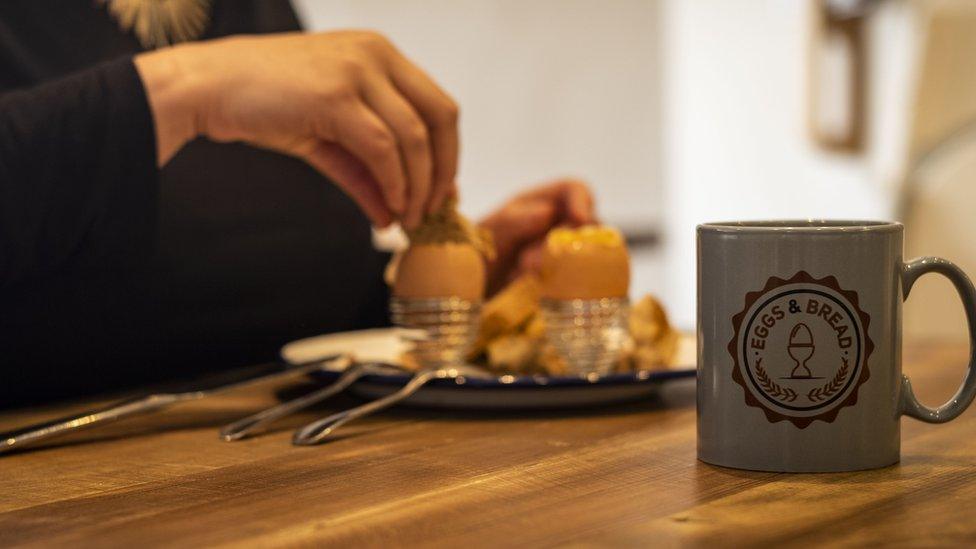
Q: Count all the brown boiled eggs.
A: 2